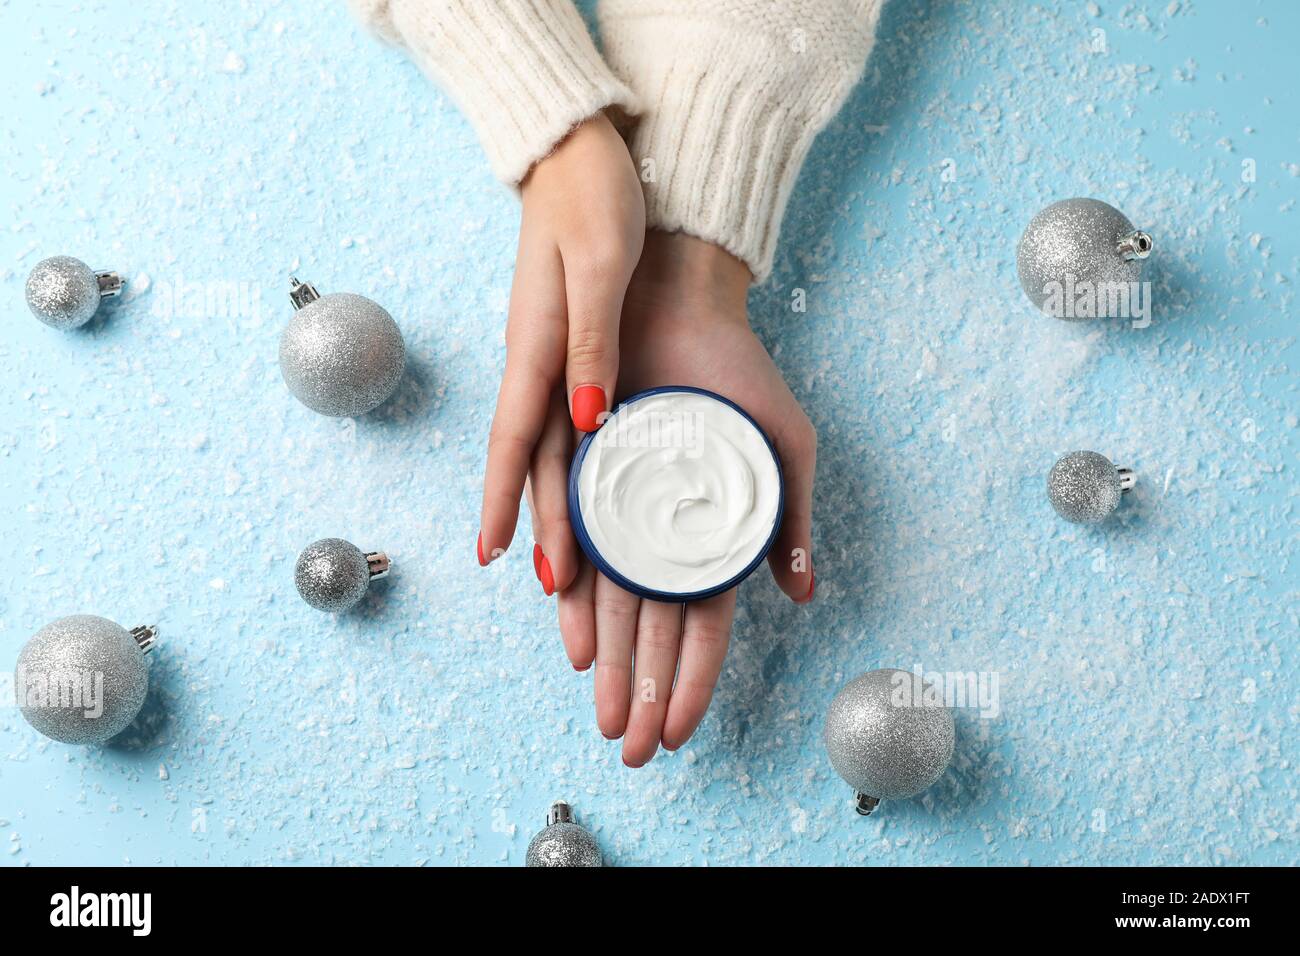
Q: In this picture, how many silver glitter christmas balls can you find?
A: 8